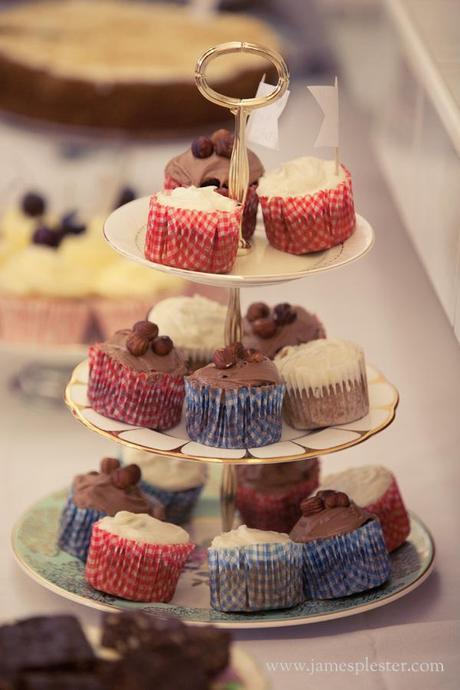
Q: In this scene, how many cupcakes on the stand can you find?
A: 15